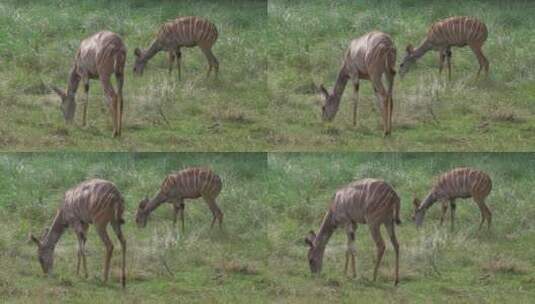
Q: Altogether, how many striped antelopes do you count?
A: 8